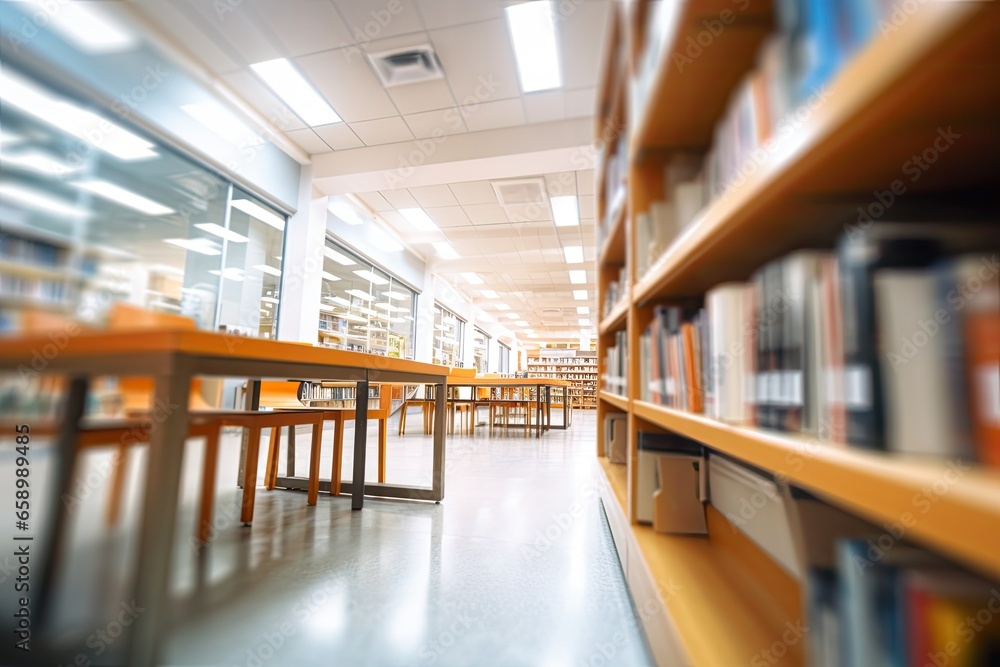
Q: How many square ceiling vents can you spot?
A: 2